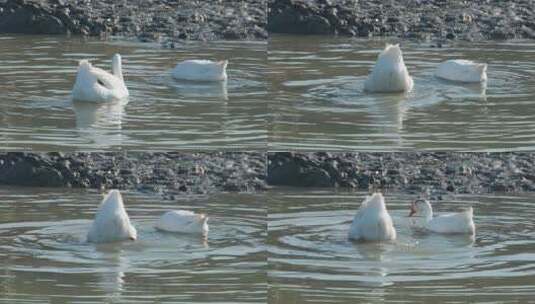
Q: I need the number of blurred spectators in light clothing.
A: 0